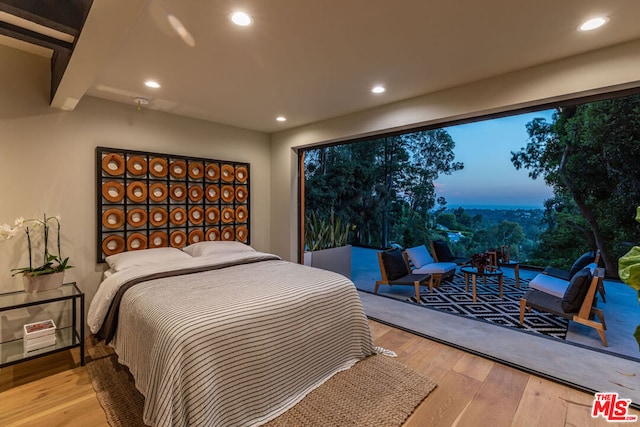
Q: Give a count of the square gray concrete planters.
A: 1